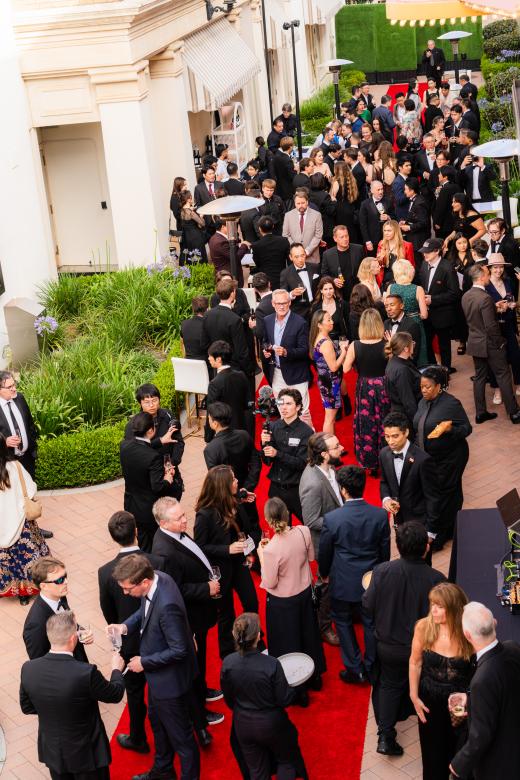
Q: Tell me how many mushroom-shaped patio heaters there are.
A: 4